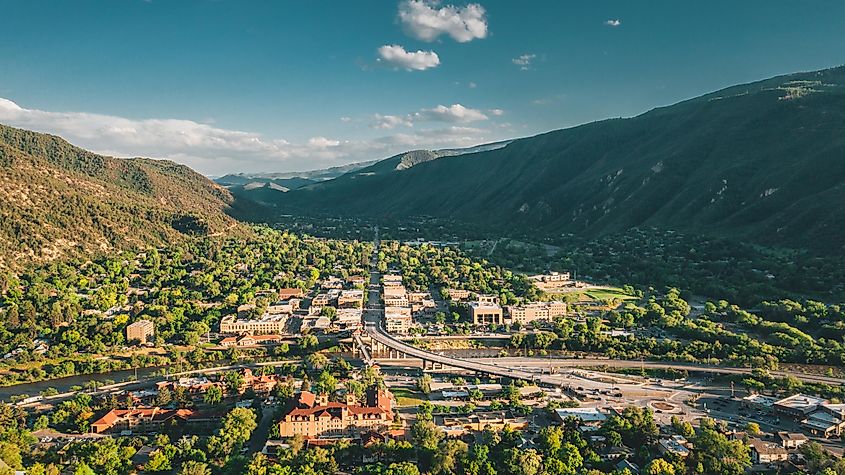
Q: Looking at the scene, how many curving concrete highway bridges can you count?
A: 1